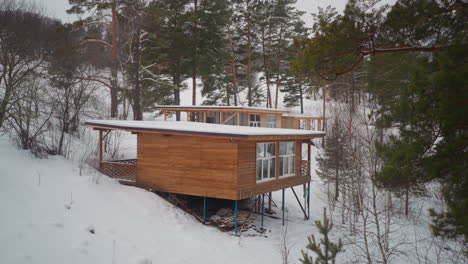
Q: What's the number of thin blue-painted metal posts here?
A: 5